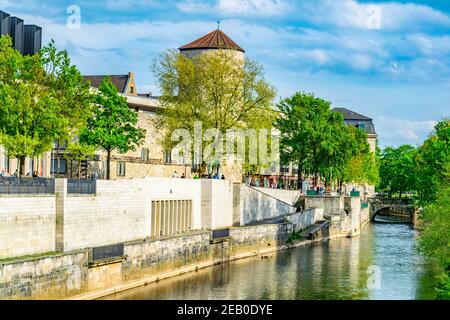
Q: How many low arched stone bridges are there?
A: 1